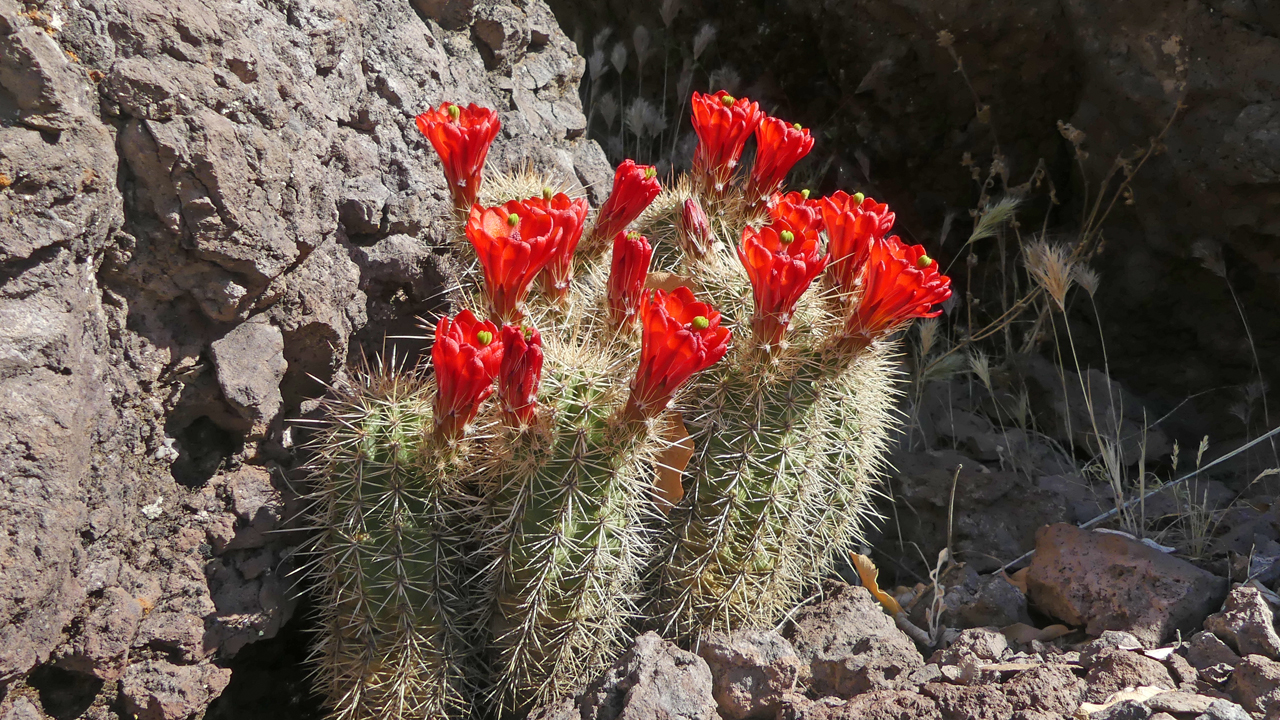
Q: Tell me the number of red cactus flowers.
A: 15